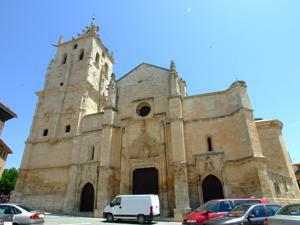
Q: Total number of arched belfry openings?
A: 4